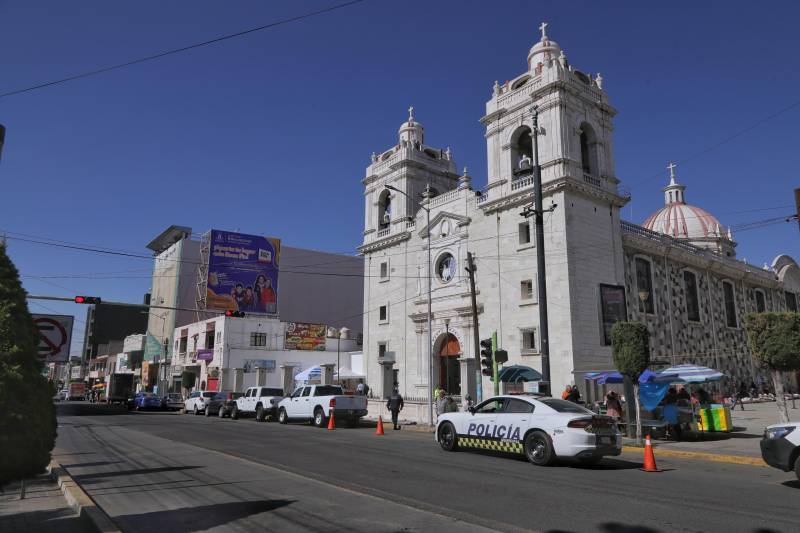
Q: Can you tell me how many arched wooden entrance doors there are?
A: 1